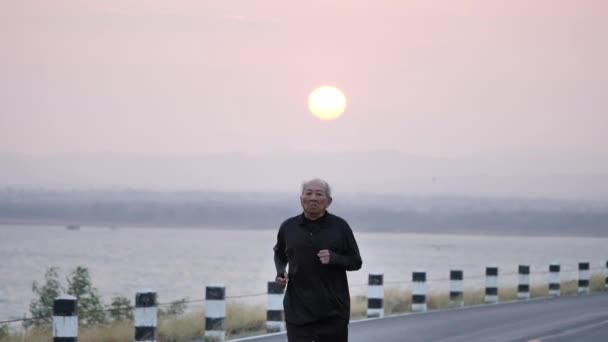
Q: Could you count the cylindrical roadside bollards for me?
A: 12